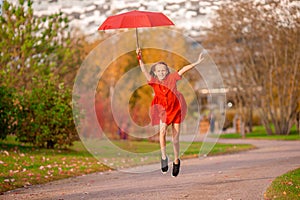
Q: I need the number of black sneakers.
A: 2